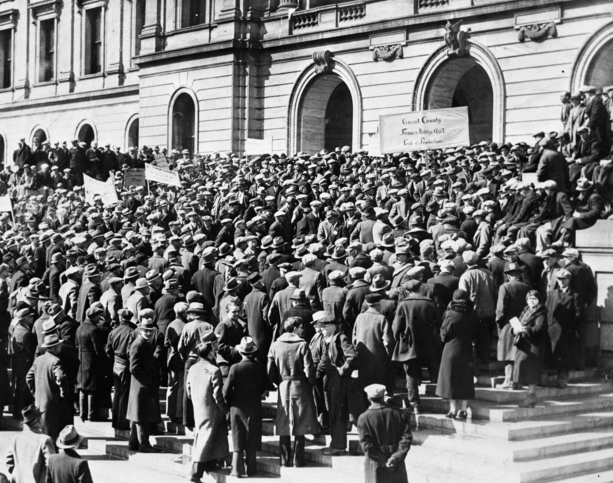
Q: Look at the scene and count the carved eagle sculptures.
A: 1